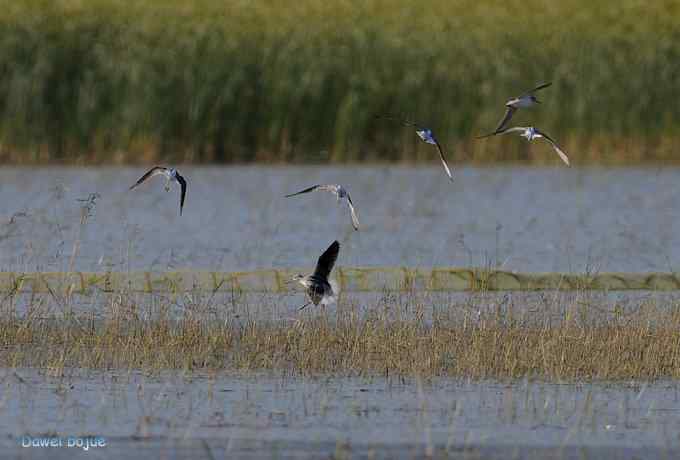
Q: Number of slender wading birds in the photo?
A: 6